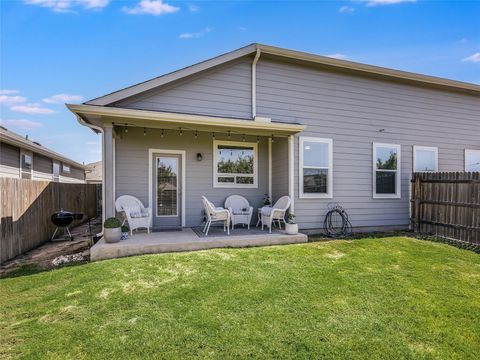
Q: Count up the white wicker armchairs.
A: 4